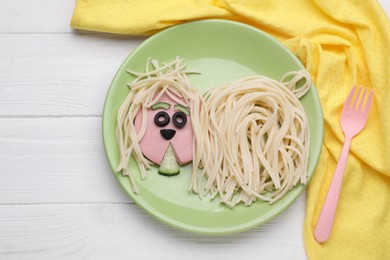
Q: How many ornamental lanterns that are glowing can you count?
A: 0